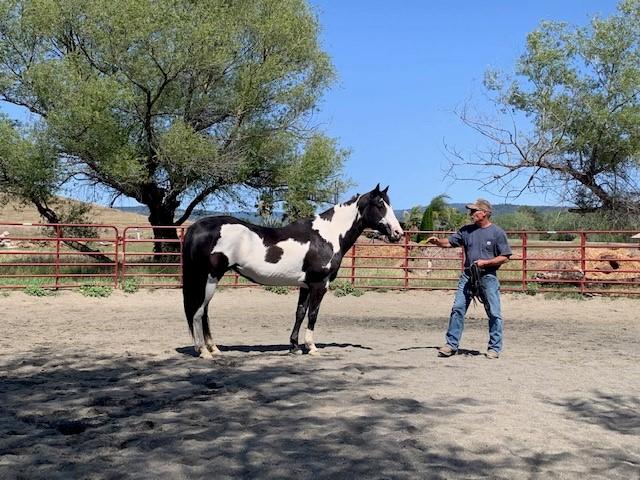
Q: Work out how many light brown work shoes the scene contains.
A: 2